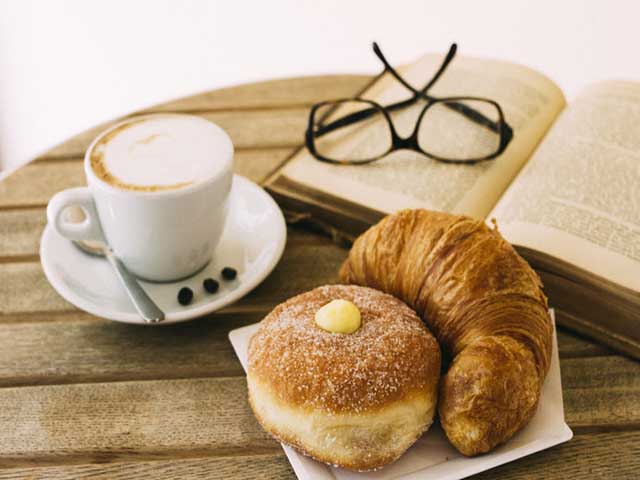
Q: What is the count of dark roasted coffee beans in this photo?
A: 3